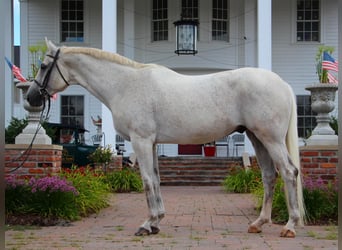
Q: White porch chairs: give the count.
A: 4